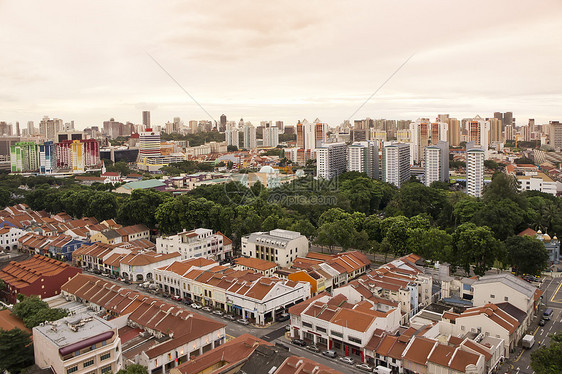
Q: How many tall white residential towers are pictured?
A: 5